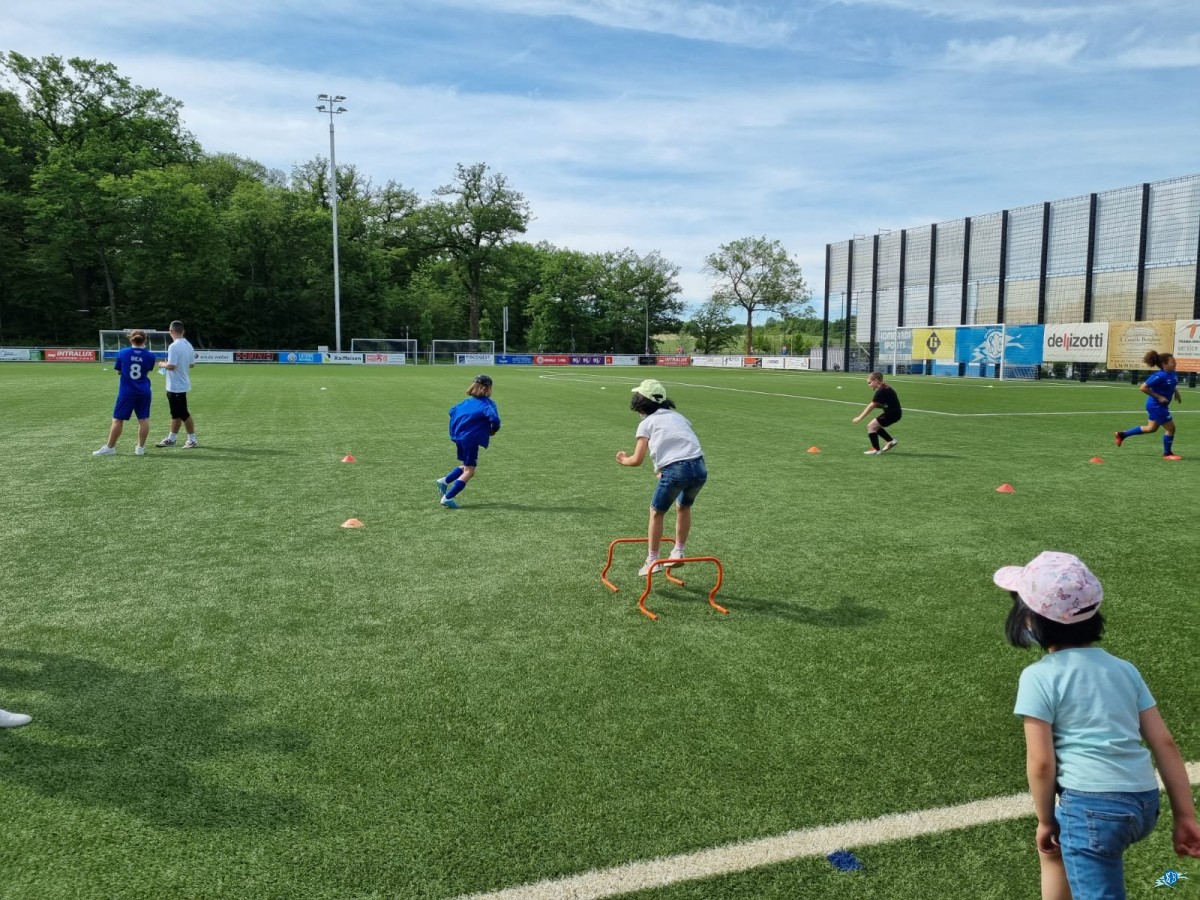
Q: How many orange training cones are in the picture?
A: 5